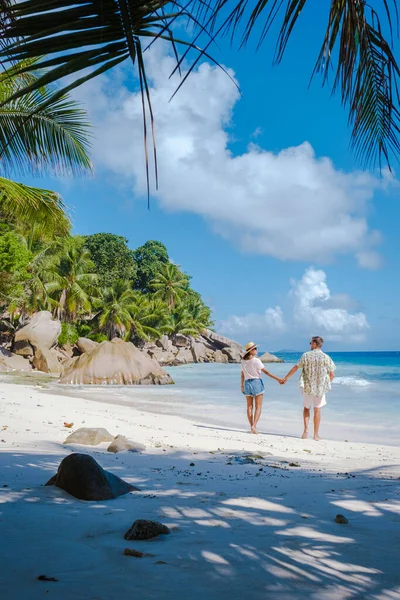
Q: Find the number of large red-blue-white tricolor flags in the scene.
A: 0